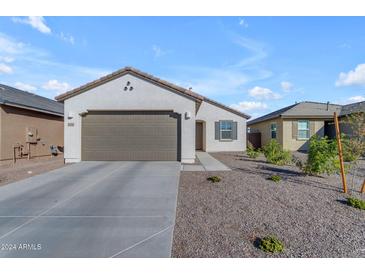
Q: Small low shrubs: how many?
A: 4